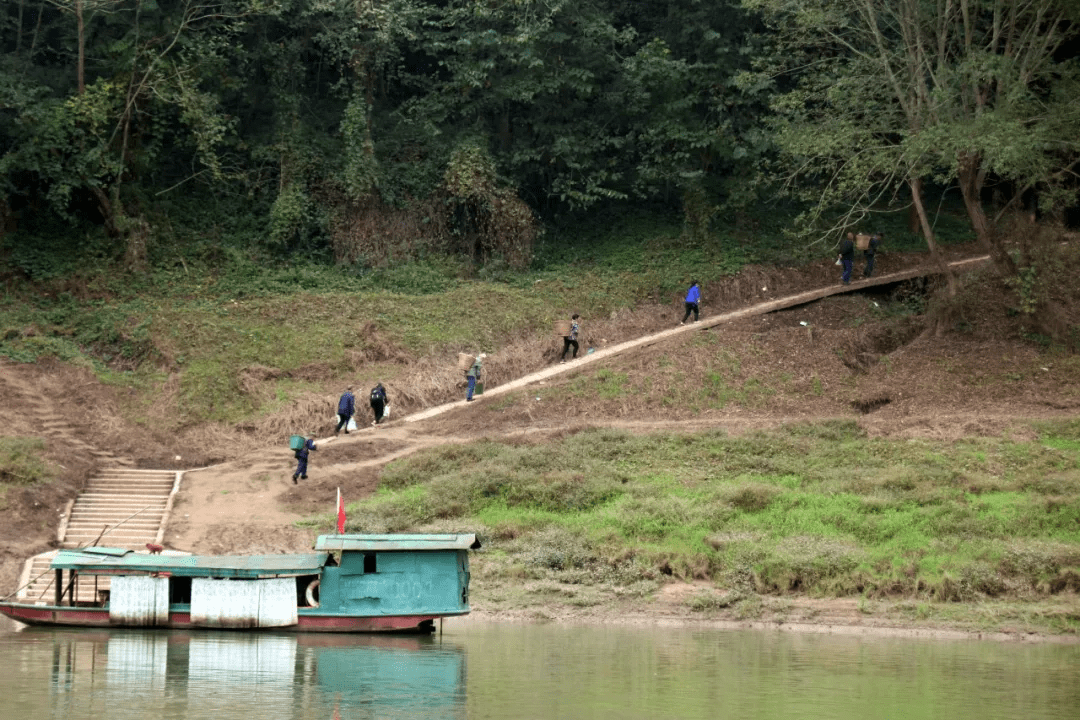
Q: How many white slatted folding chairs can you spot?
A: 0